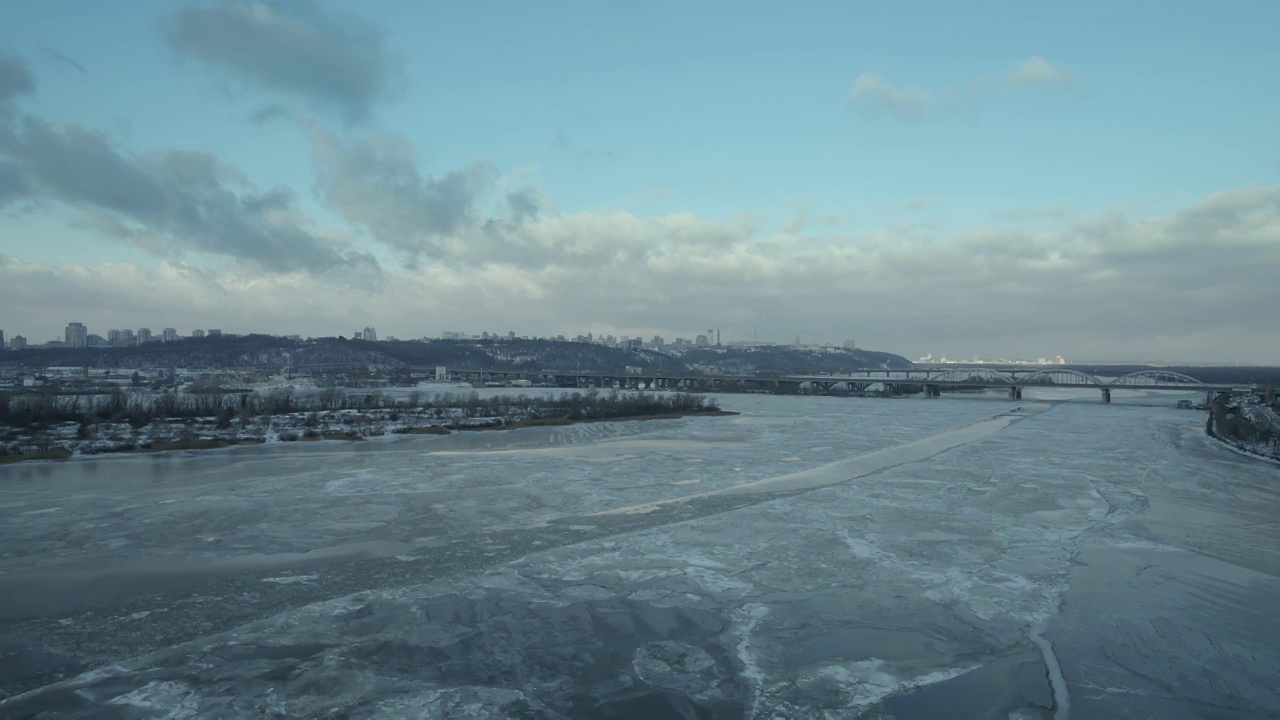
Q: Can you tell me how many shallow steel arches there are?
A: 3